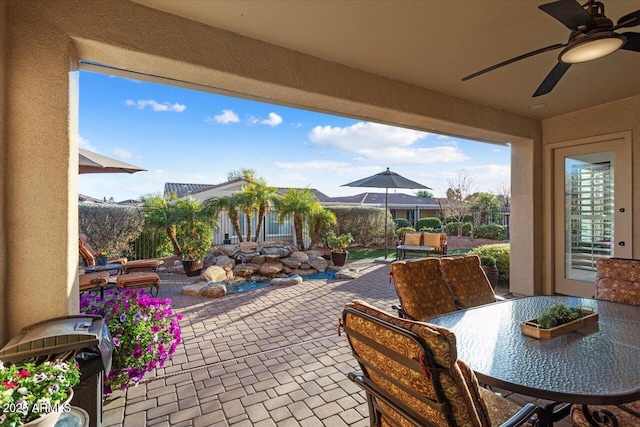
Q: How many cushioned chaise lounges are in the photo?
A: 2